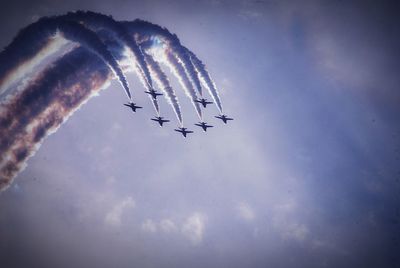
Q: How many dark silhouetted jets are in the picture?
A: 7